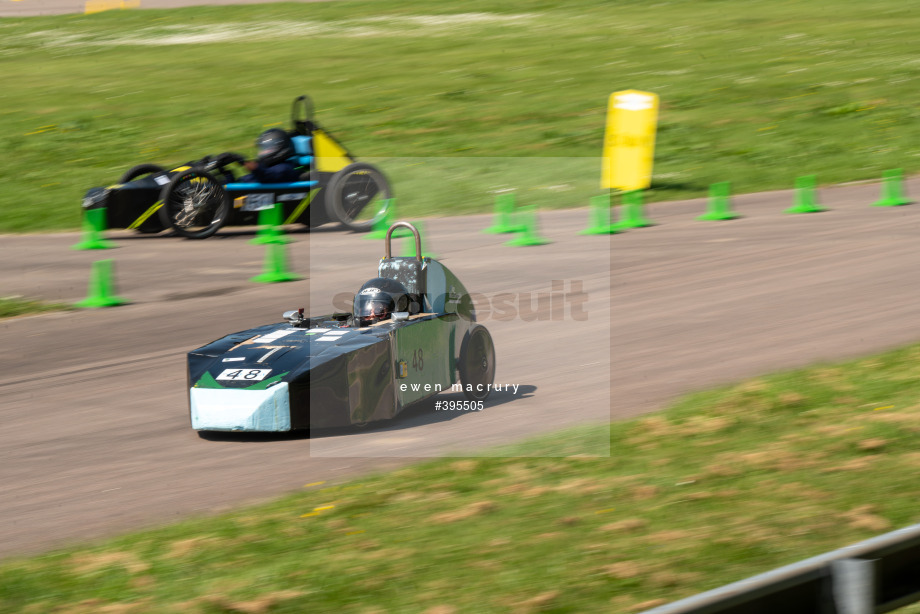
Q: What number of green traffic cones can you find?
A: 13